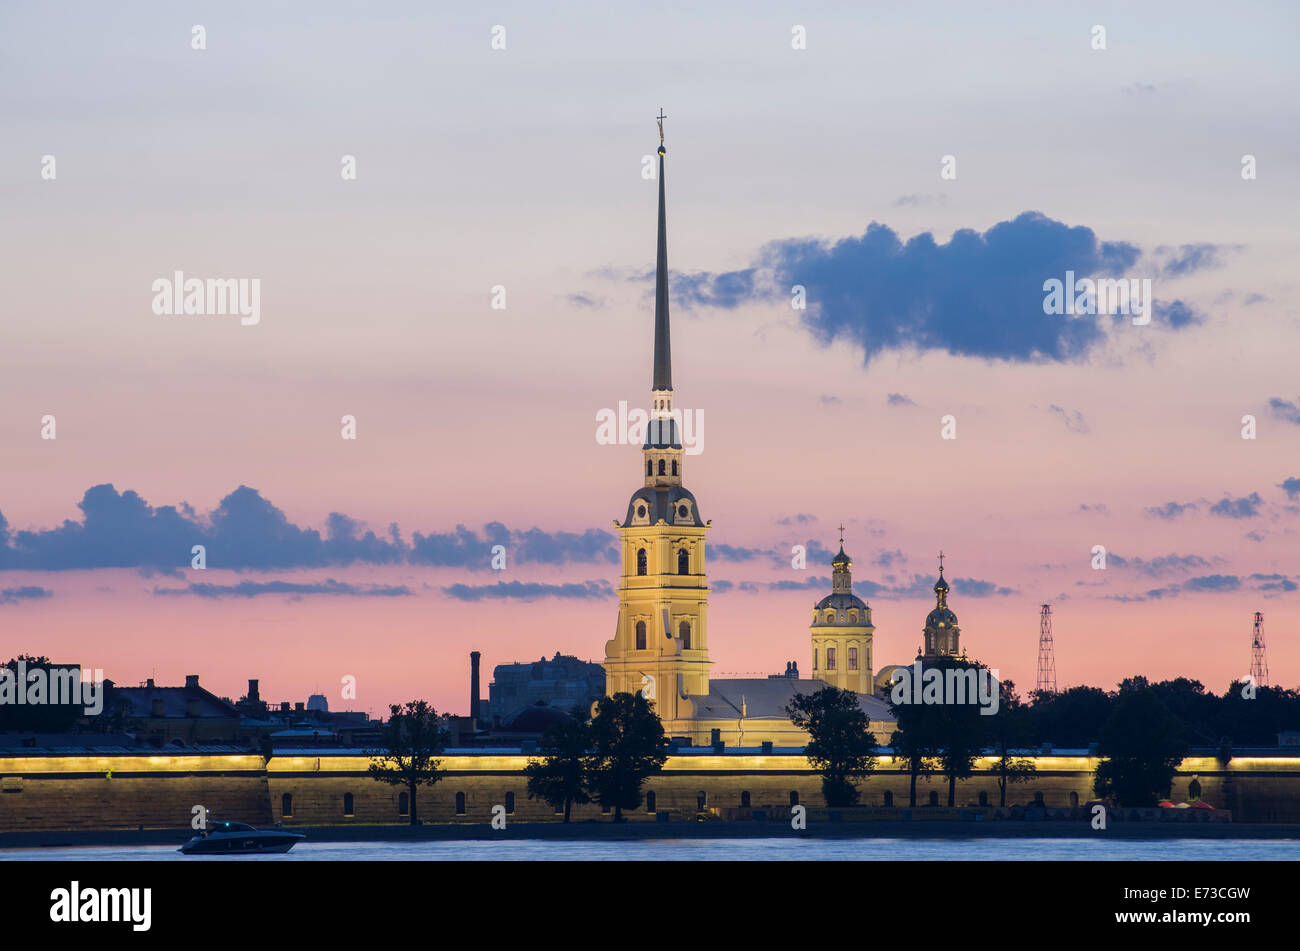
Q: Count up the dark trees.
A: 8